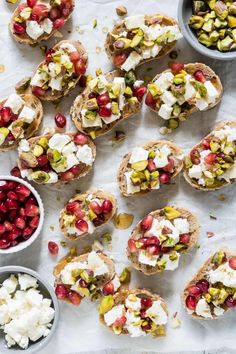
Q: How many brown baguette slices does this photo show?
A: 14